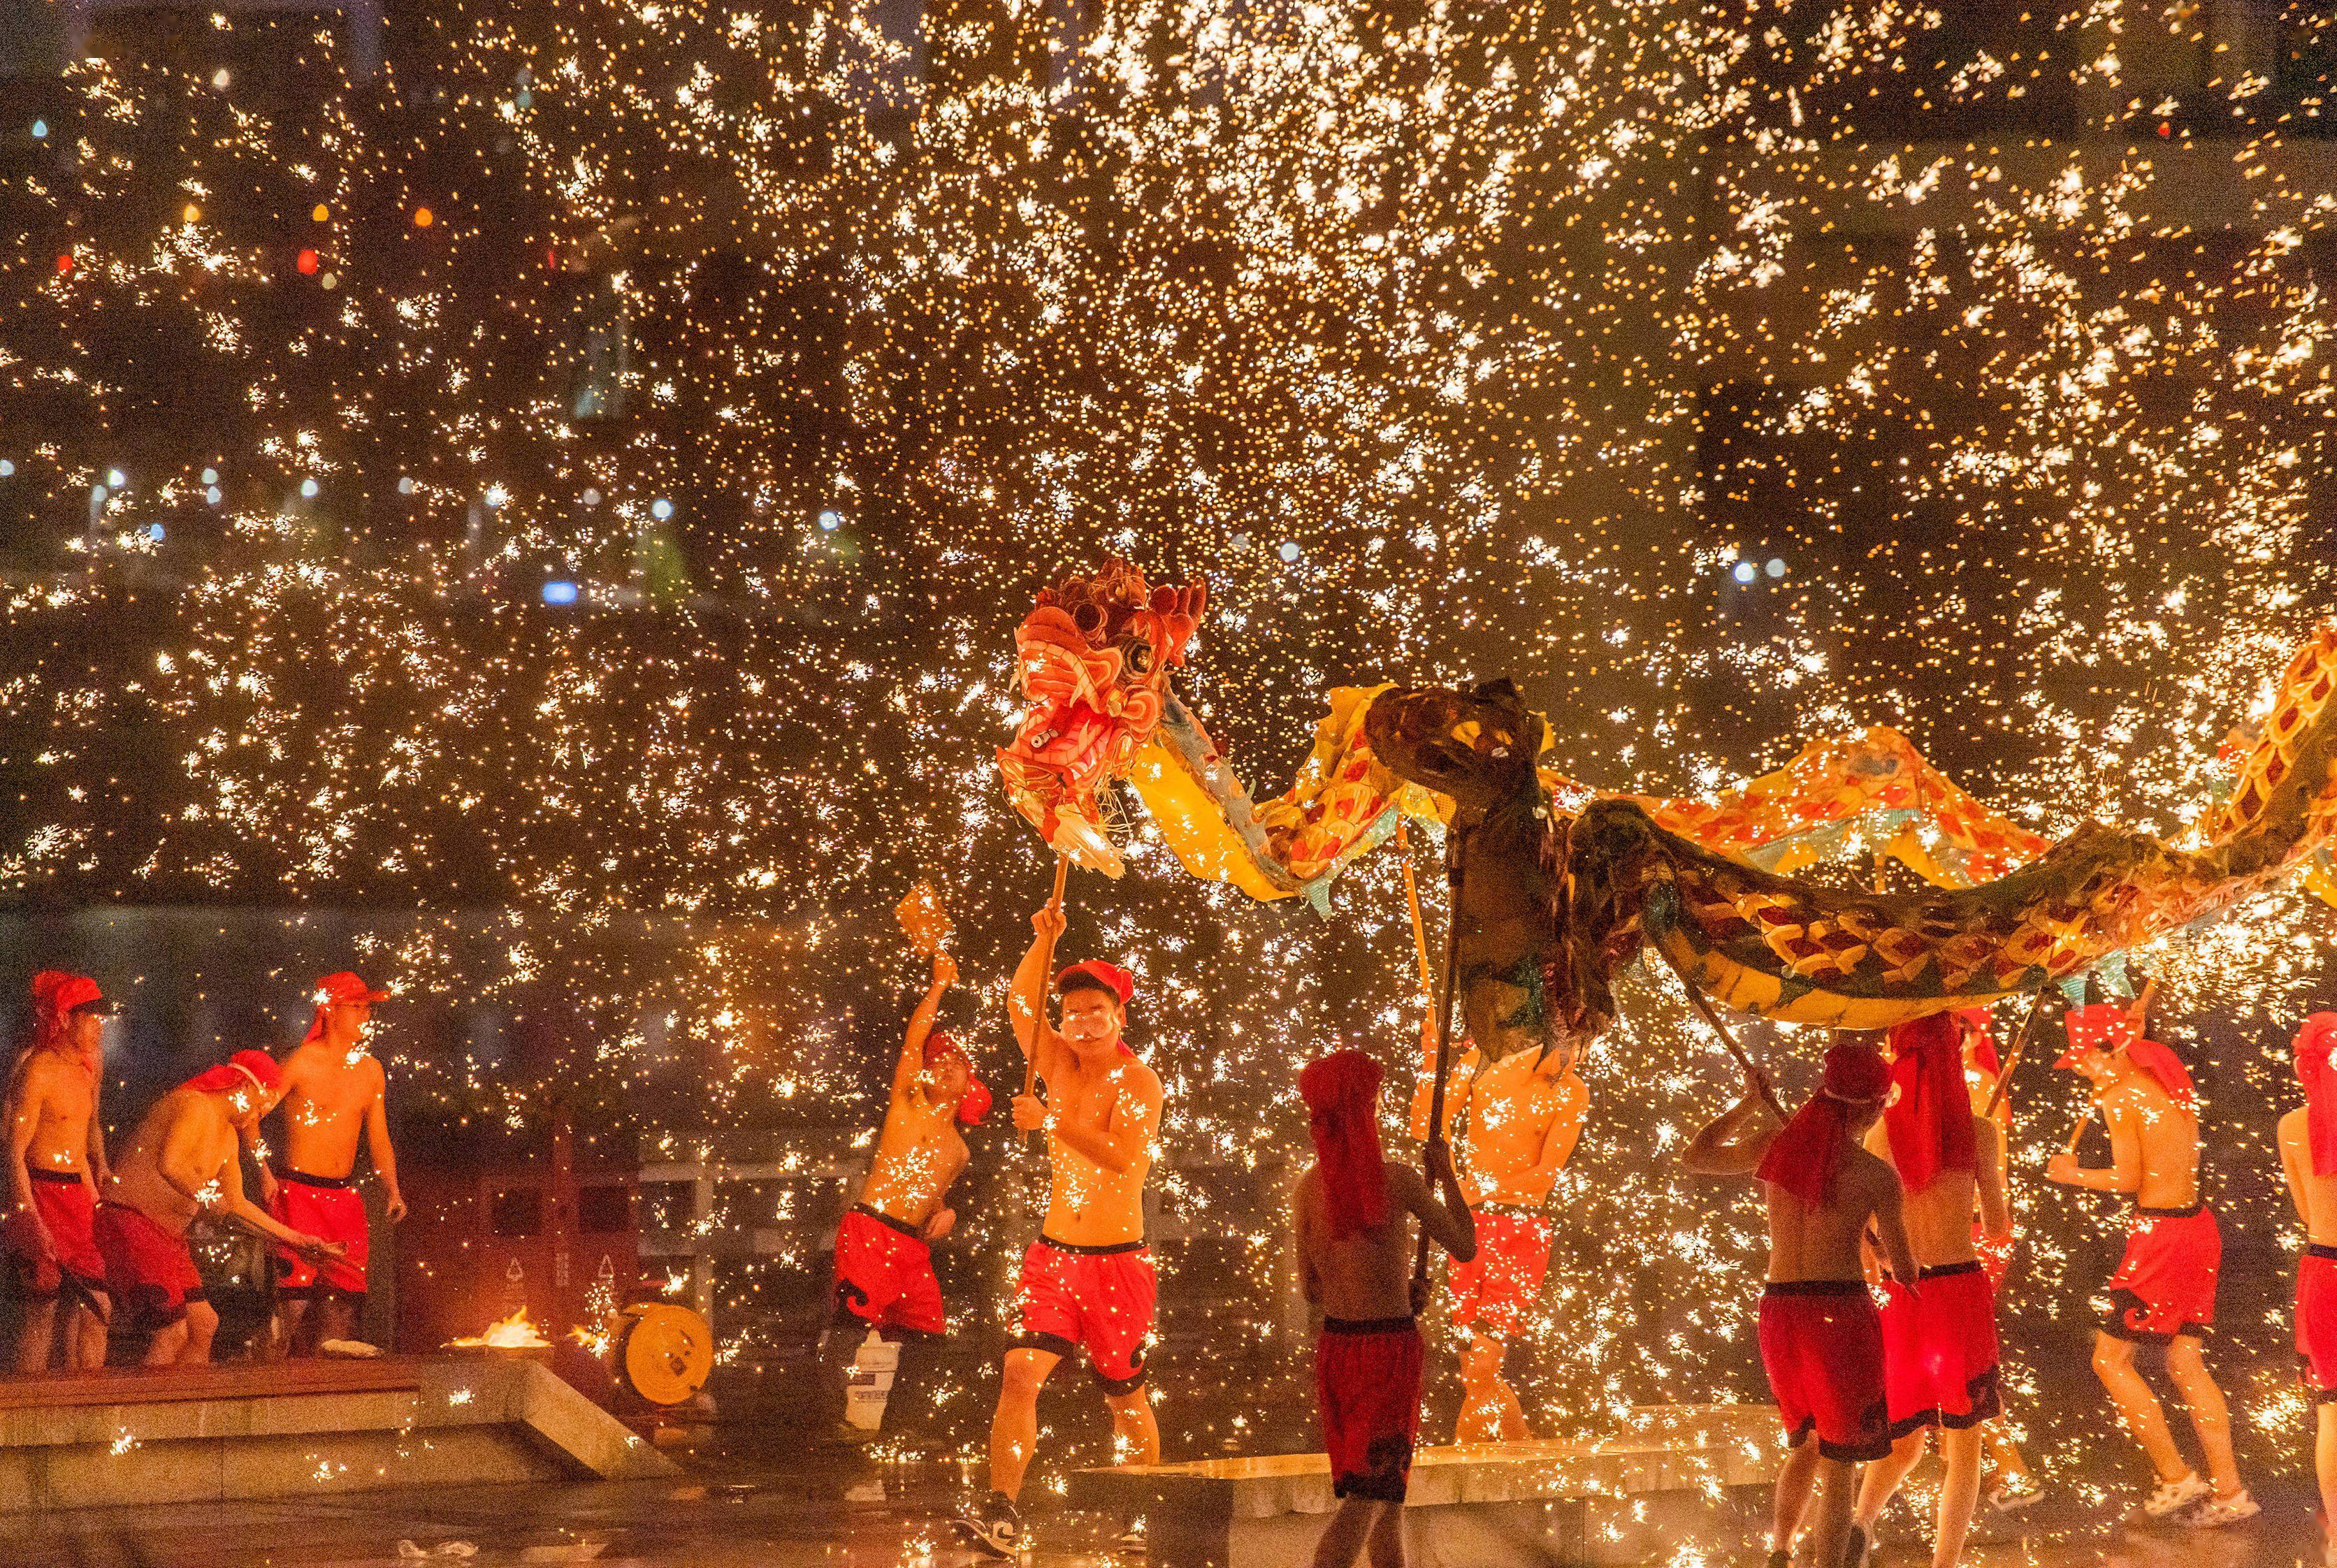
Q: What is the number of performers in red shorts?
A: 12